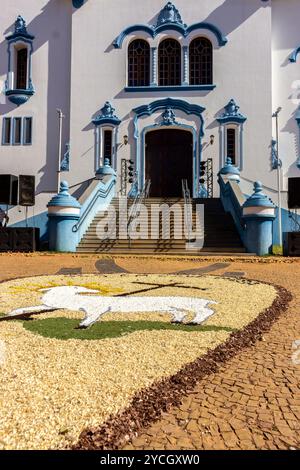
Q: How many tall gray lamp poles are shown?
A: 2